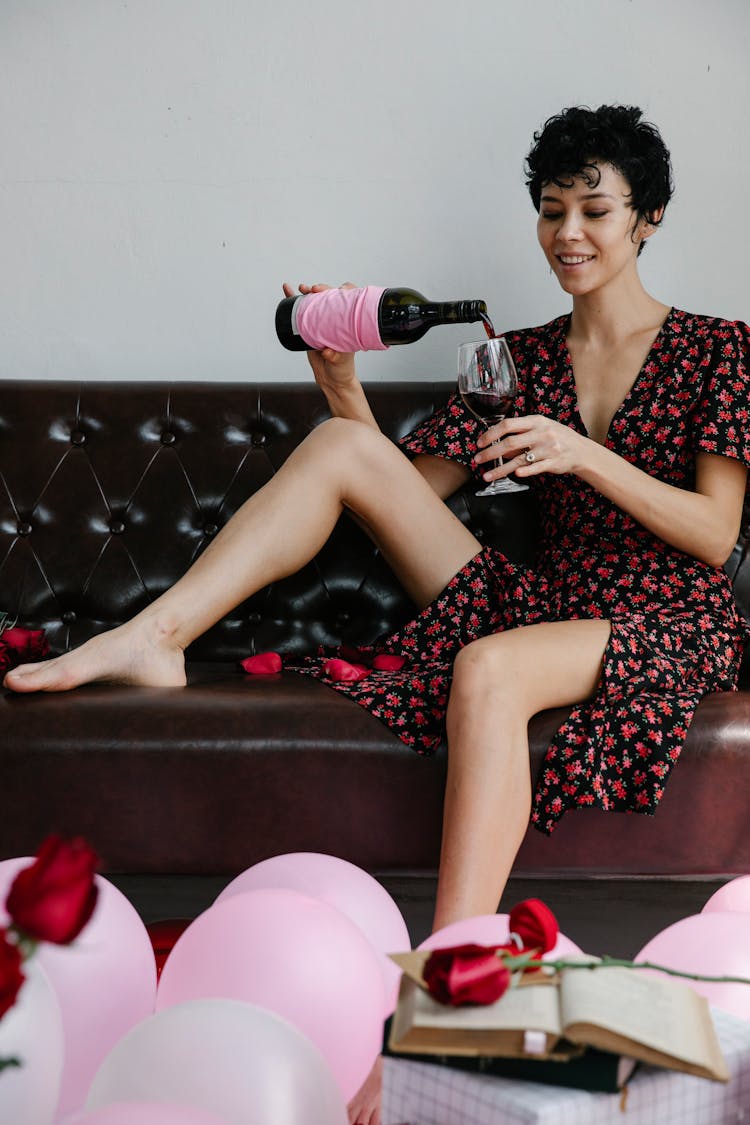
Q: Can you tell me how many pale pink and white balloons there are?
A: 9